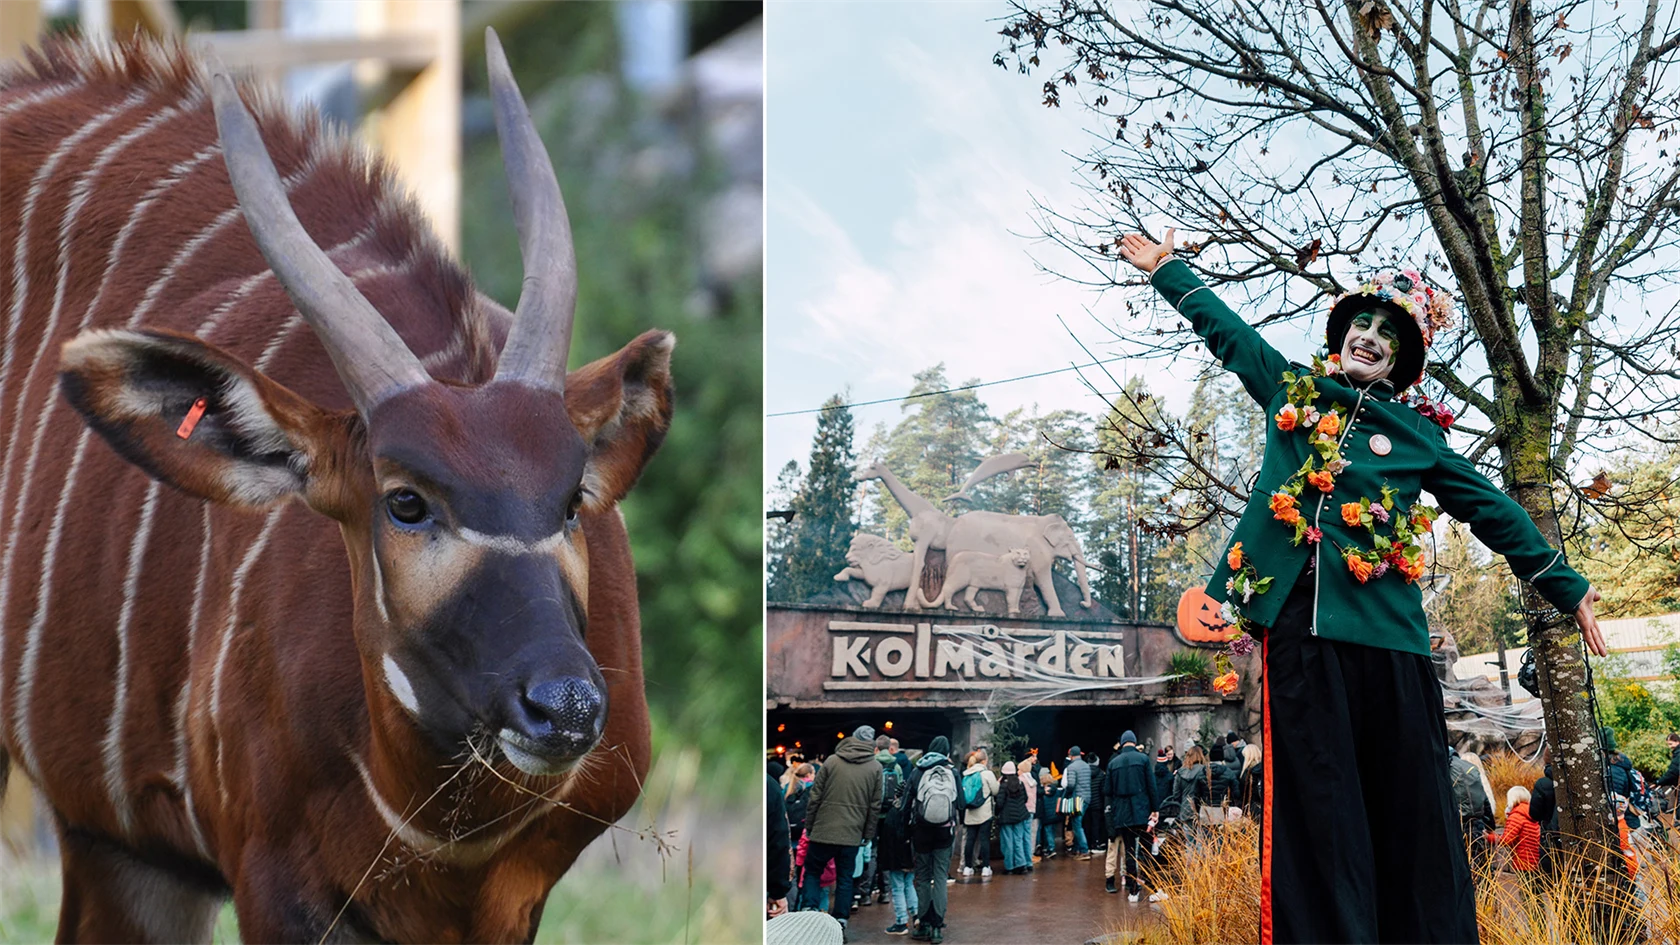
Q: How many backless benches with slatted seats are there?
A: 0